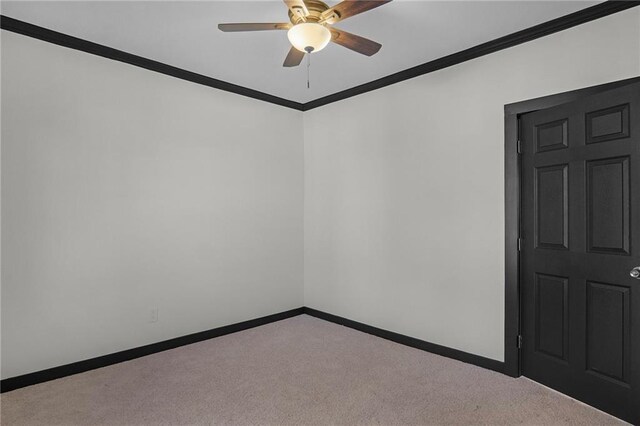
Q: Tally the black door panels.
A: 6